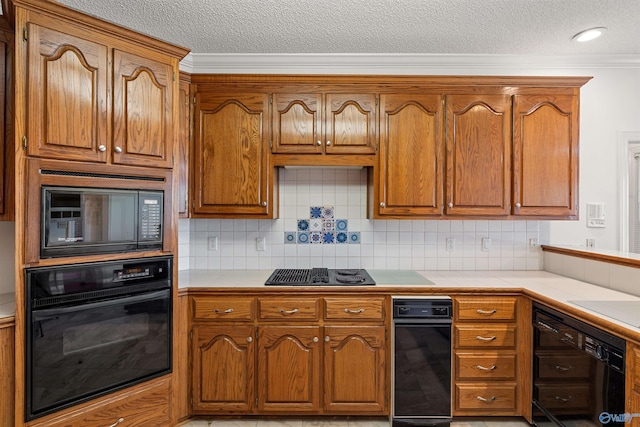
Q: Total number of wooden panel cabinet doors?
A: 11